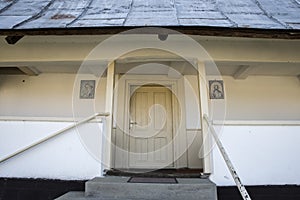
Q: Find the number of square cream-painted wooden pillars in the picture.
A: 2